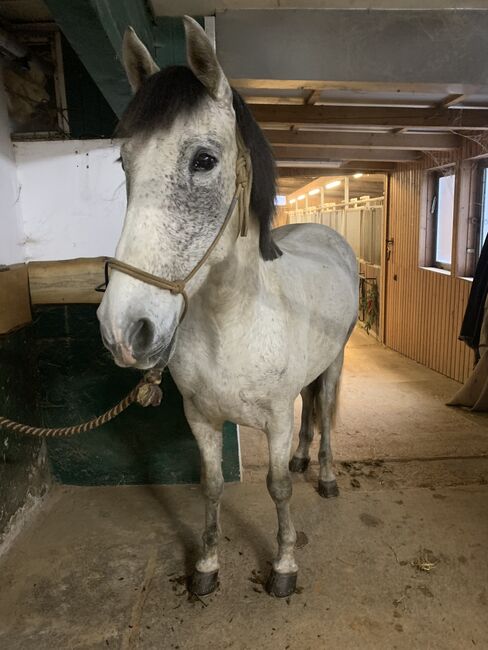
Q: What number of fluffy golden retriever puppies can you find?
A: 0